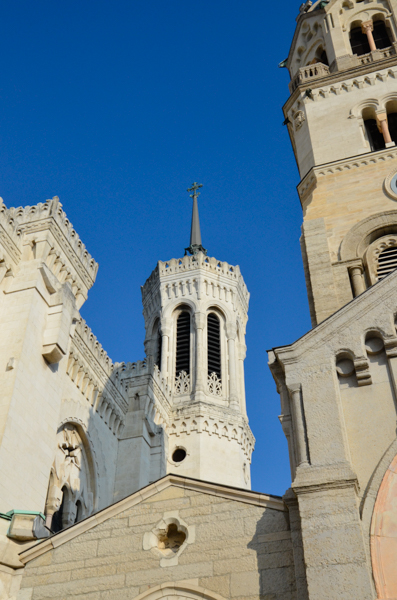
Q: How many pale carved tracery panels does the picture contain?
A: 2